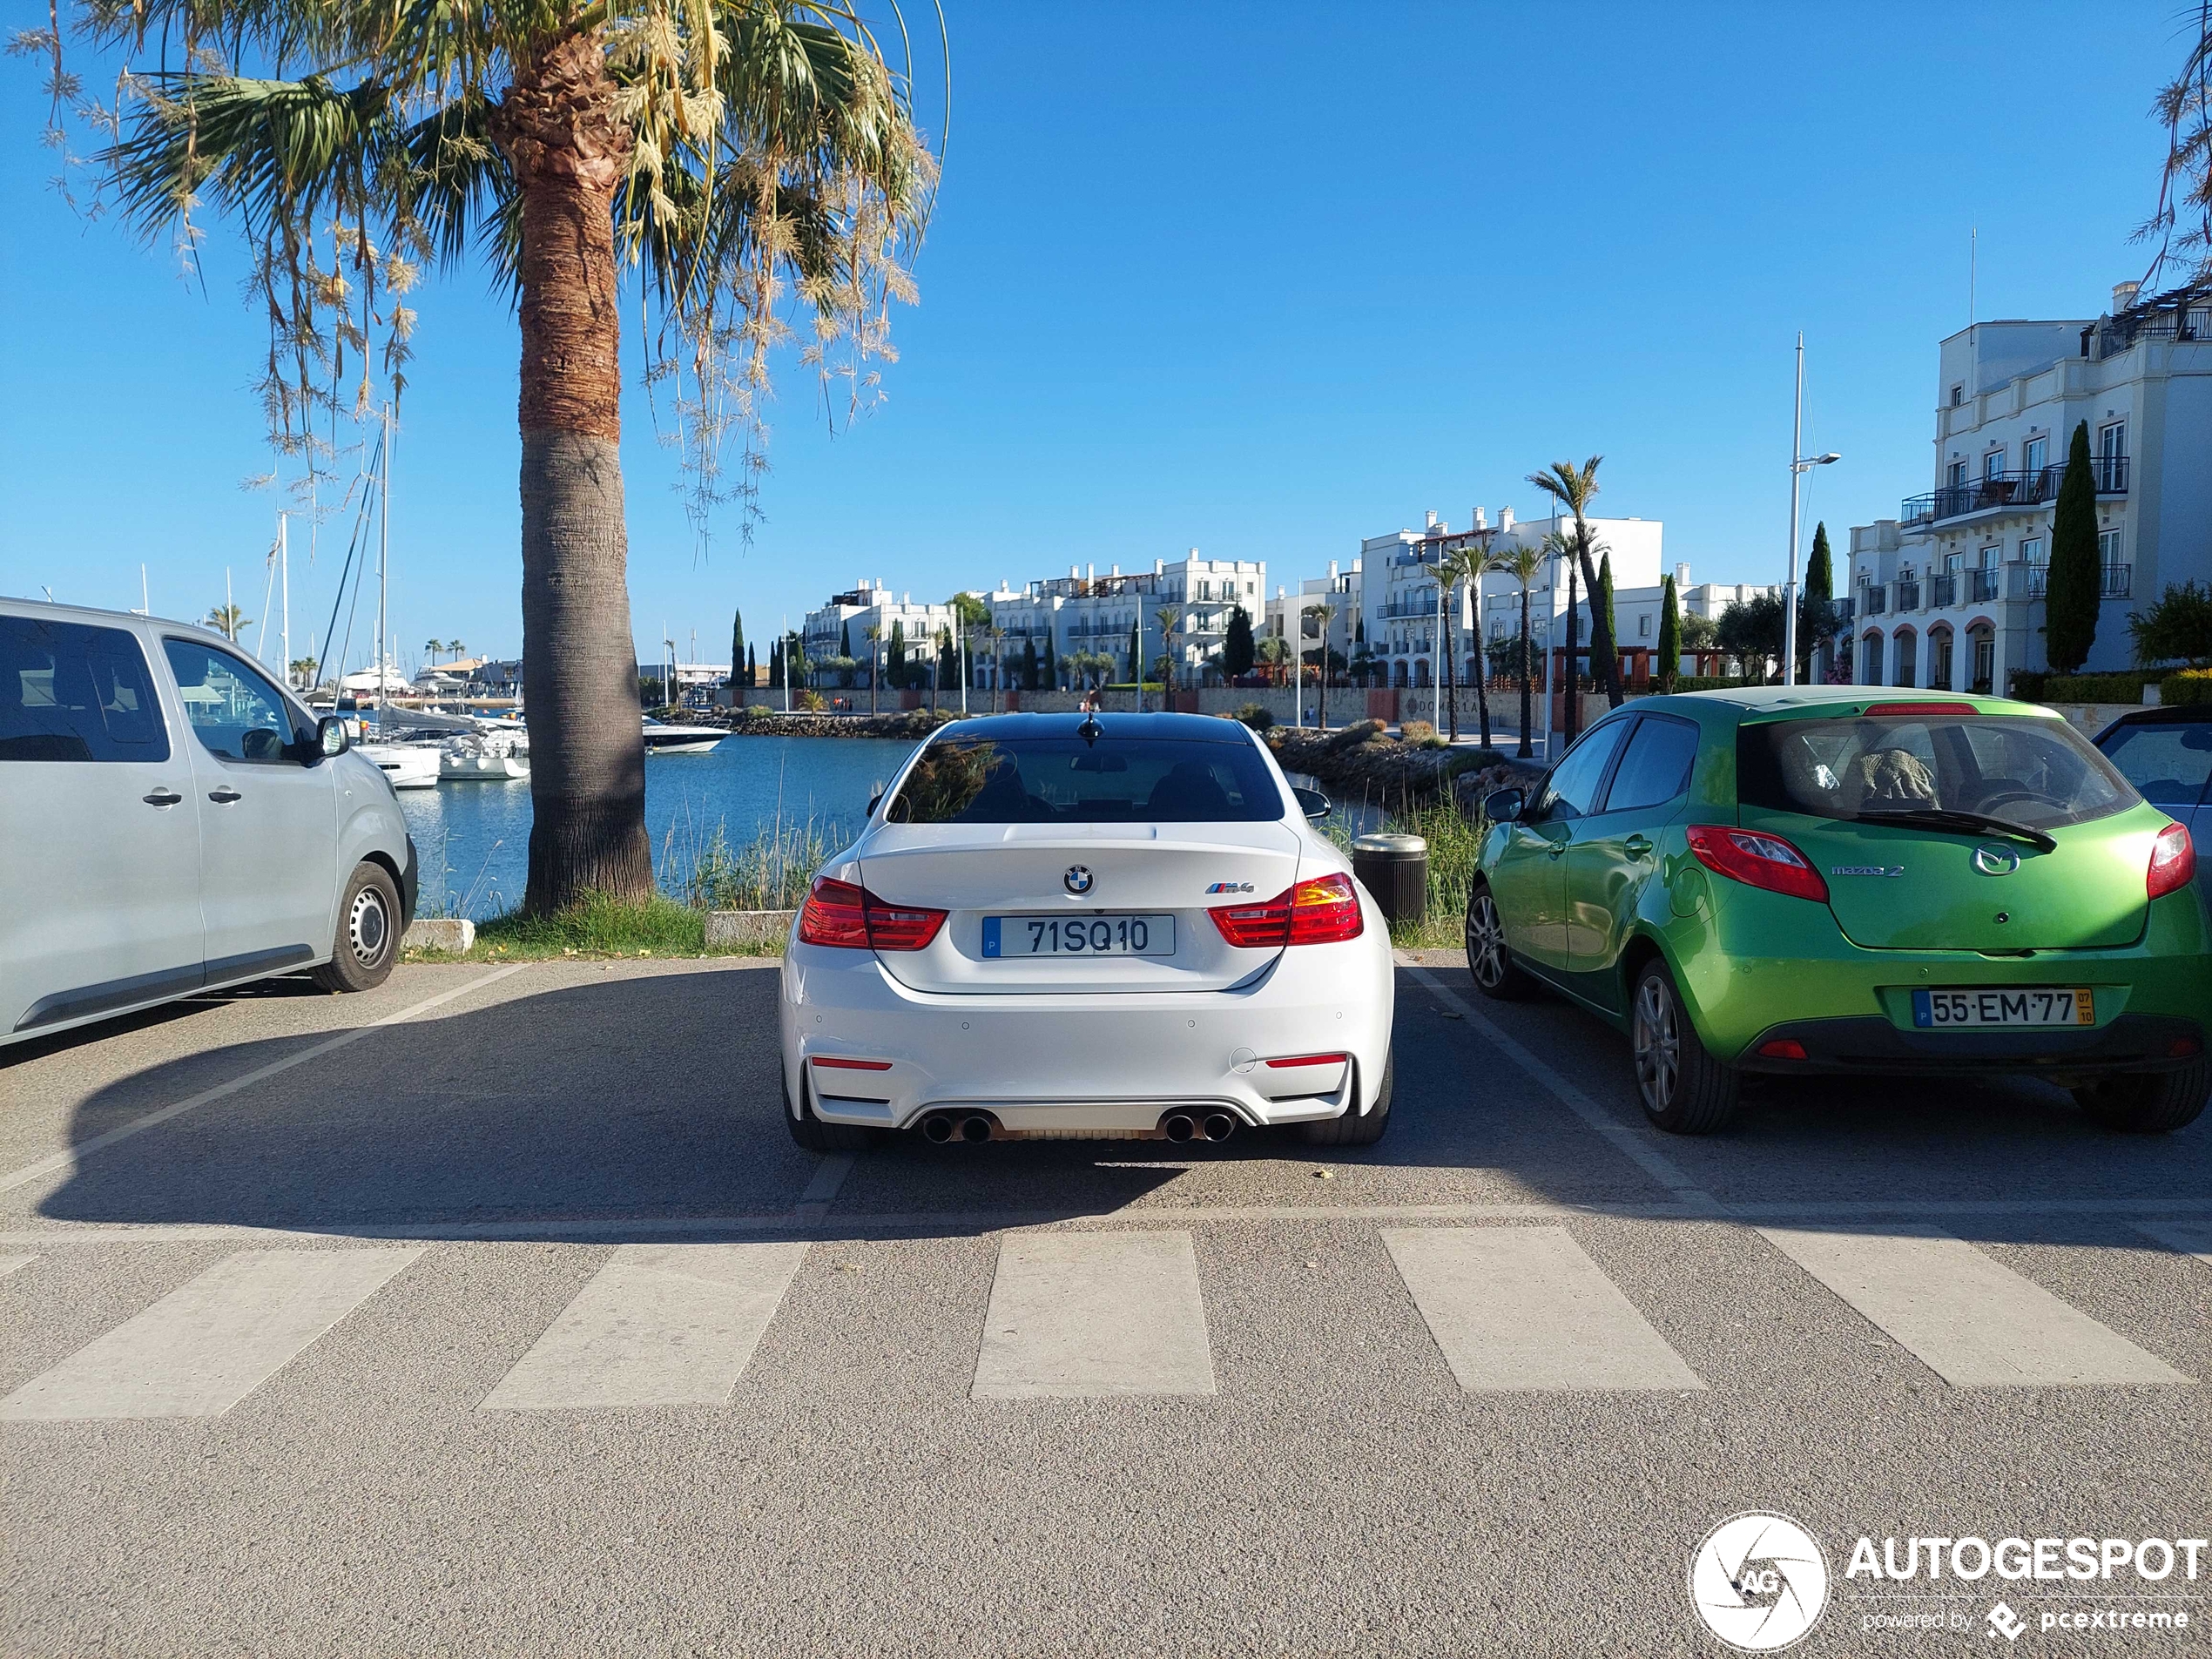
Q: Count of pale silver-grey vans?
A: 1